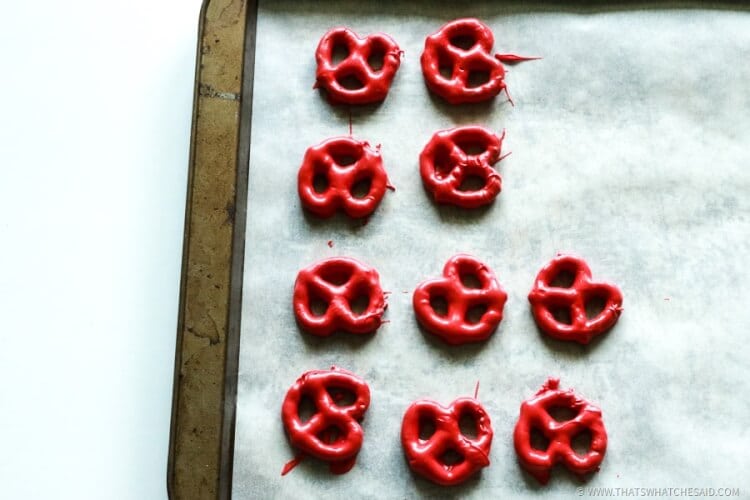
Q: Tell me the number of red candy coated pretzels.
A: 10